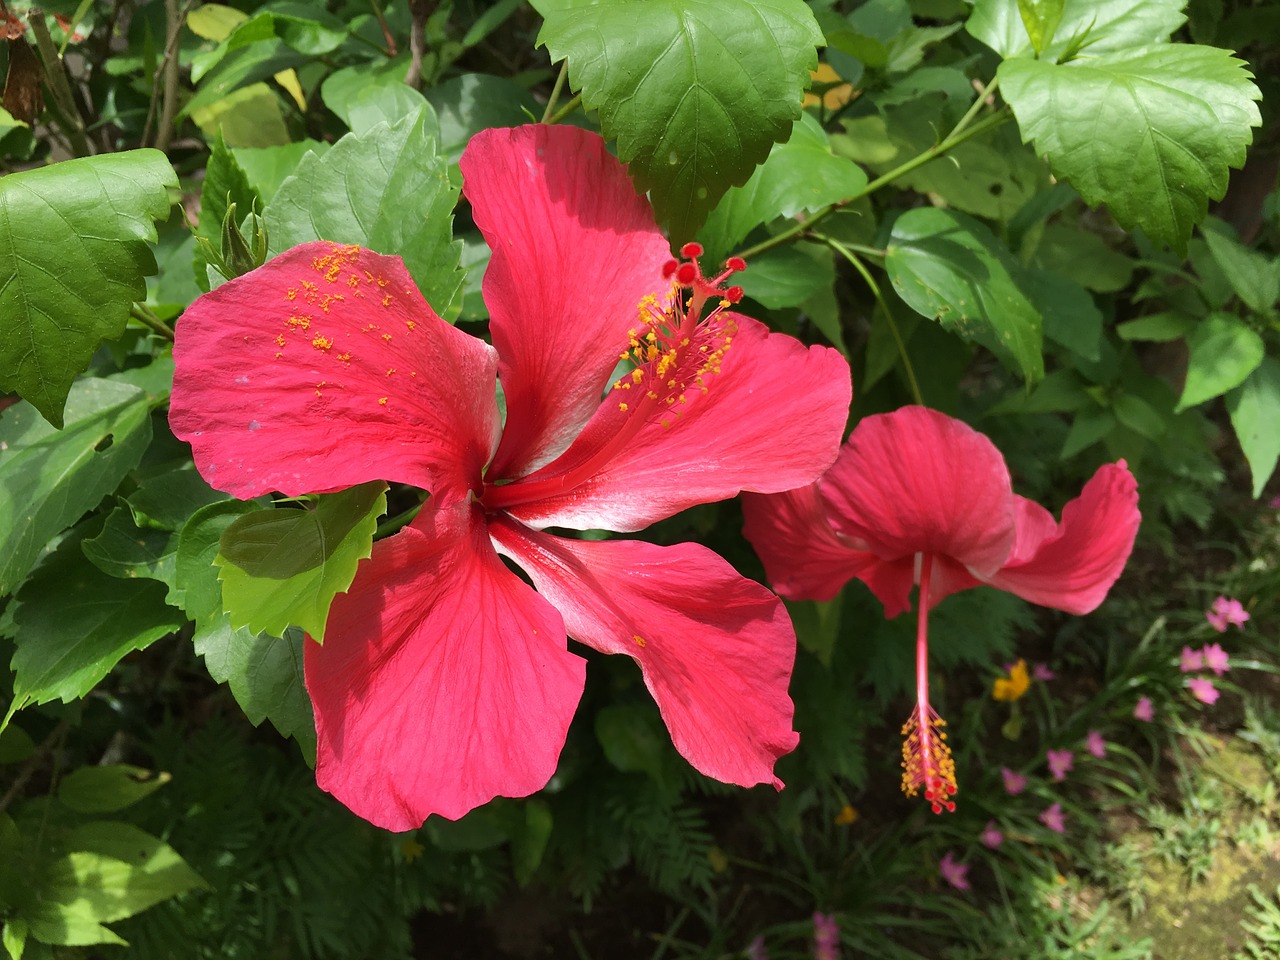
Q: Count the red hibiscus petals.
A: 10